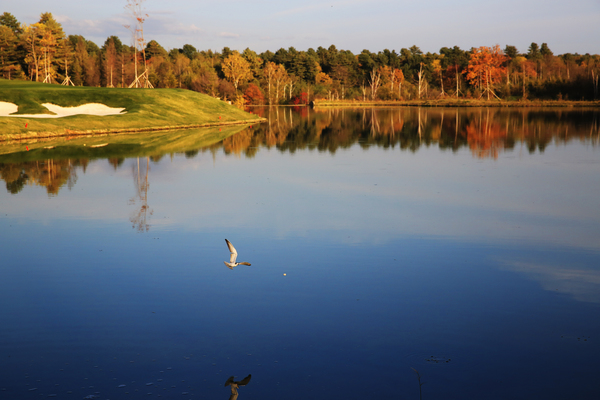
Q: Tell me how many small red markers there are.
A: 3